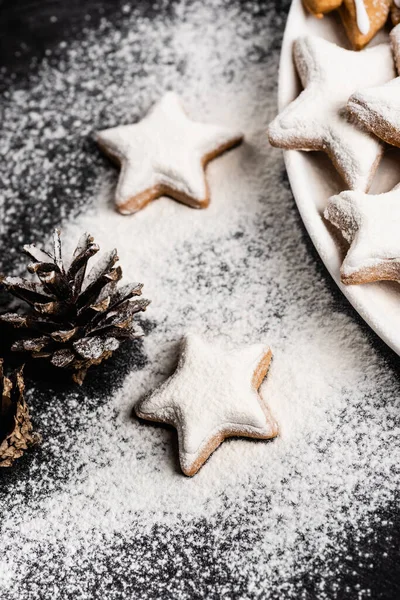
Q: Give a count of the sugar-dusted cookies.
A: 5